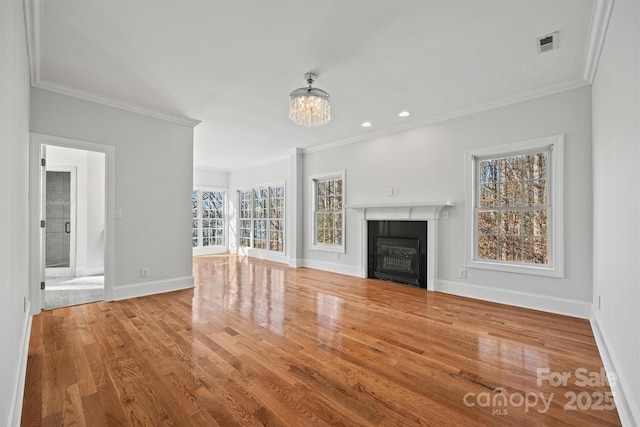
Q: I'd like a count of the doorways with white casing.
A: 1